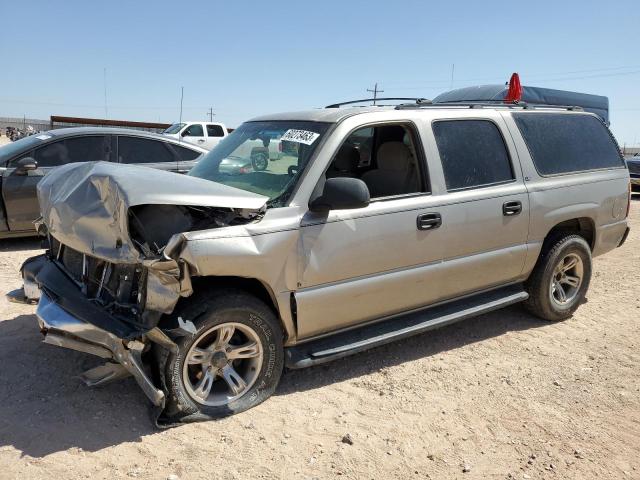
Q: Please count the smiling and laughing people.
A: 0